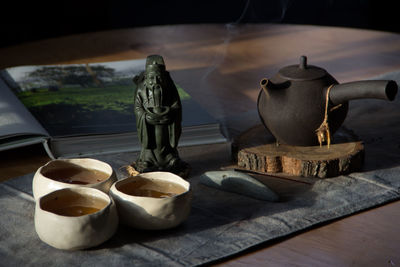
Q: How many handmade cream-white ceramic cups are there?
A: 3